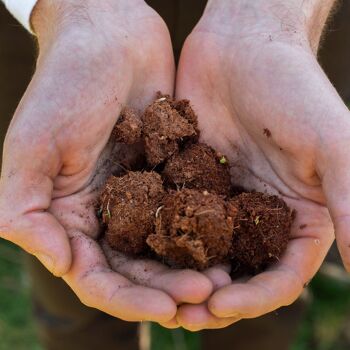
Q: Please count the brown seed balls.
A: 6